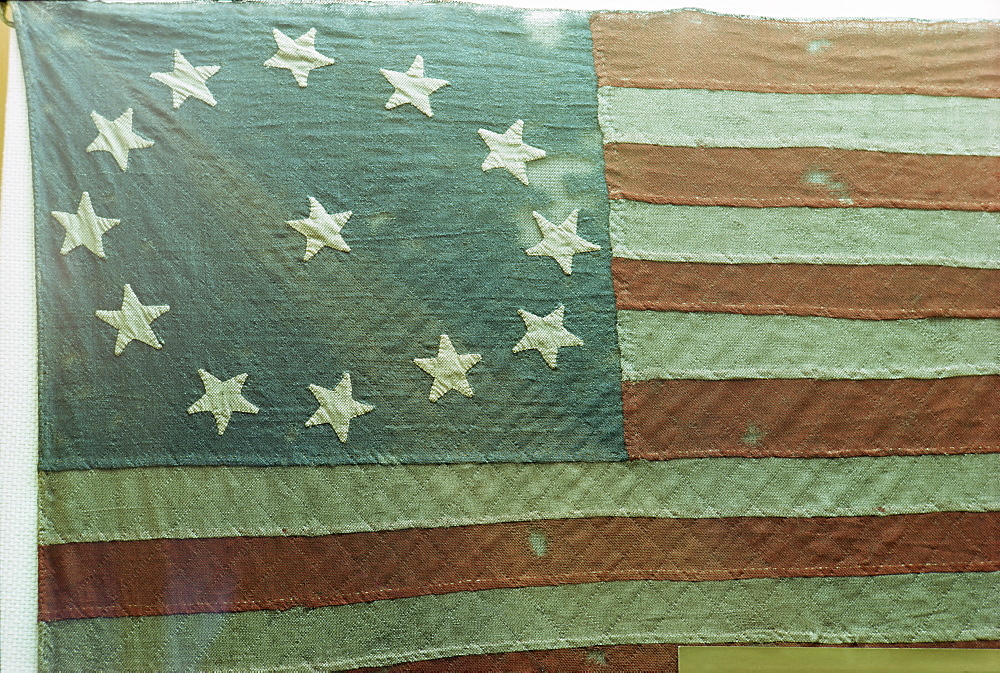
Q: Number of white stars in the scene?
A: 13